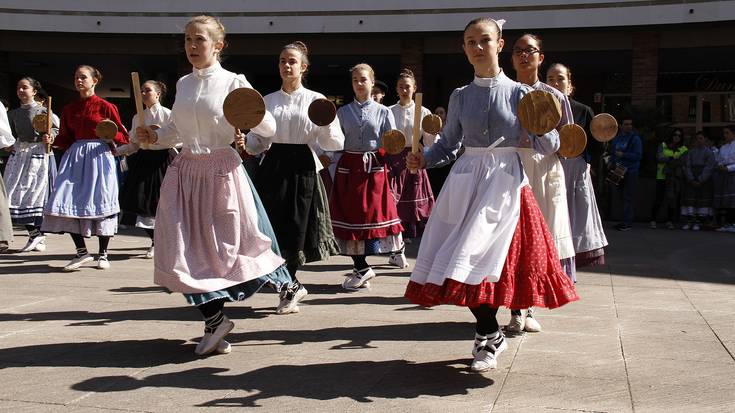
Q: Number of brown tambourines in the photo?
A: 9